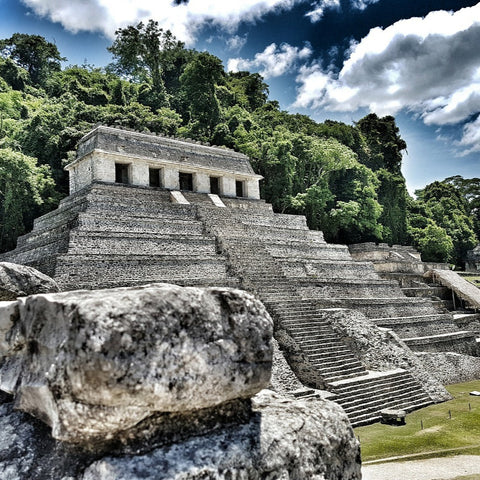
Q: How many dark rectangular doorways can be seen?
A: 5